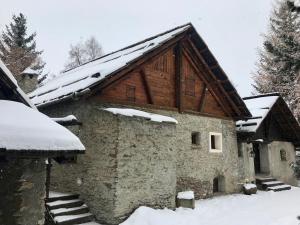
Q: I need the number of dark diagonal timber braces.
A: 2